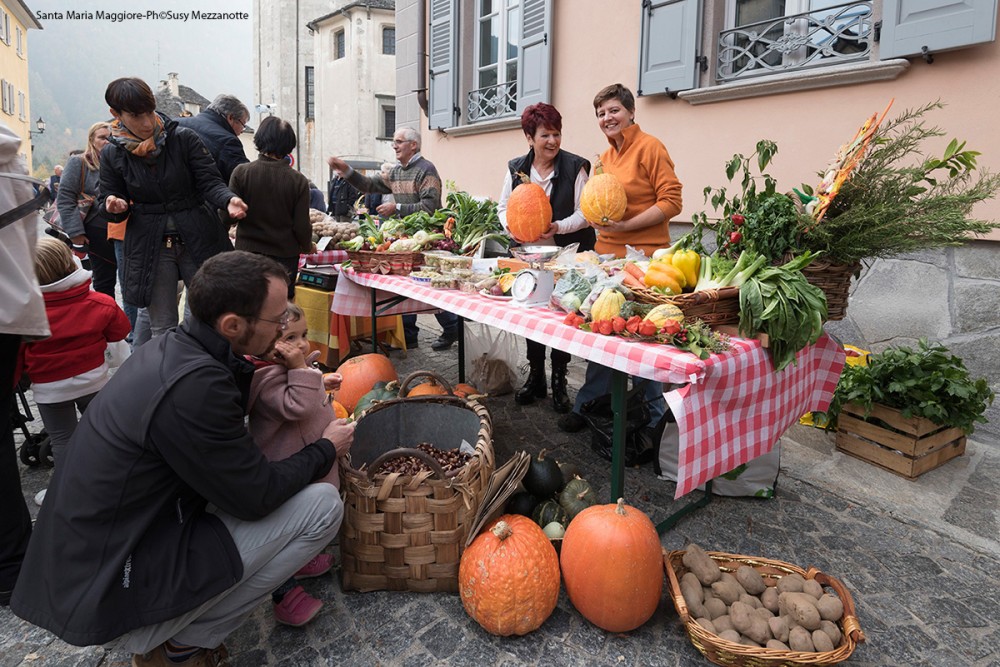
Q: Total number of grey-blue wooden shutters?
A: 4